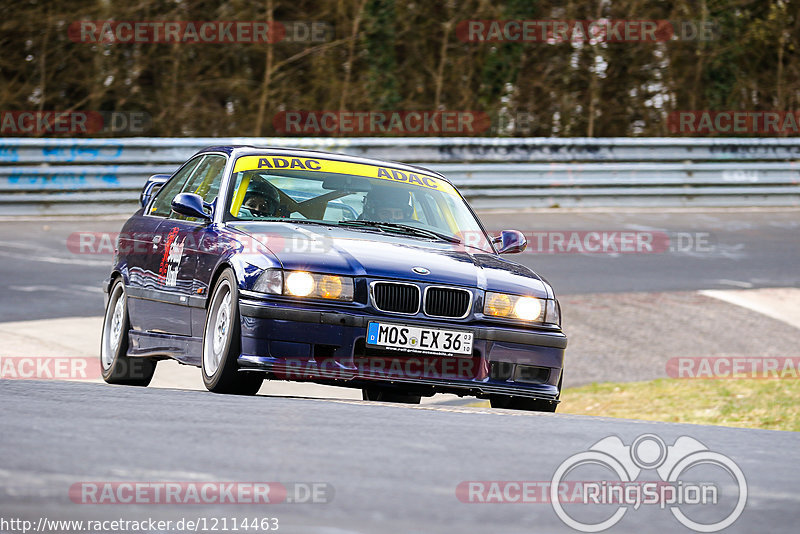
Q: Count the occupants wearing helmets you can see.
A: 2